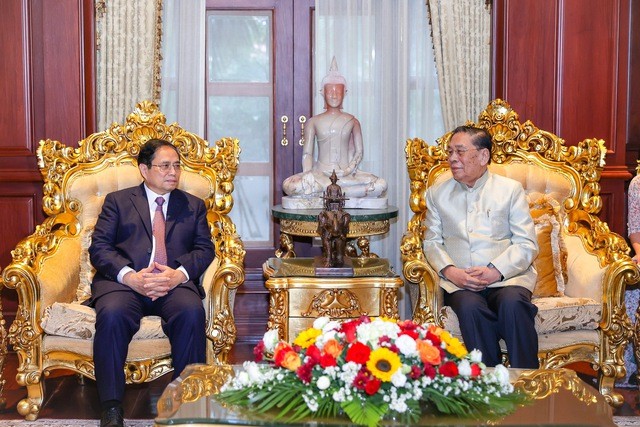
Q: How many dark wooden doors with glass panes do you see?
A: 2